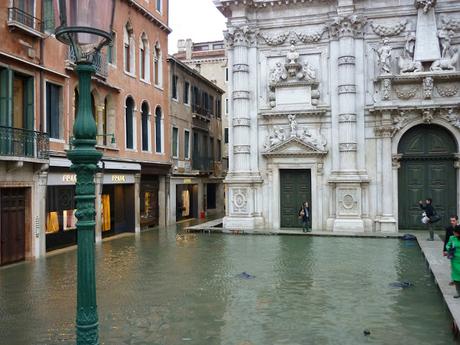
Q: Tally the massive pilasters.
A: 2